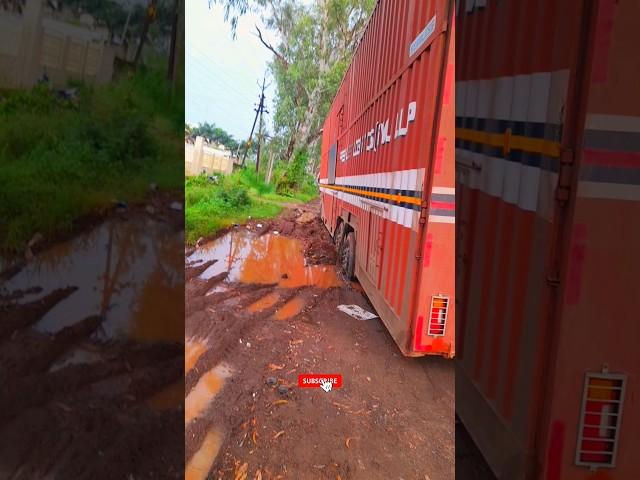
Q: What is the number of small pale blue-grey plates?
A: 1